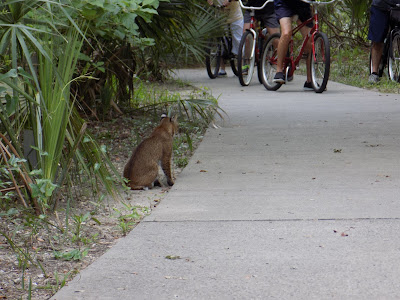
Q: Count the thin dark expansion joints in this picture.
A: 1